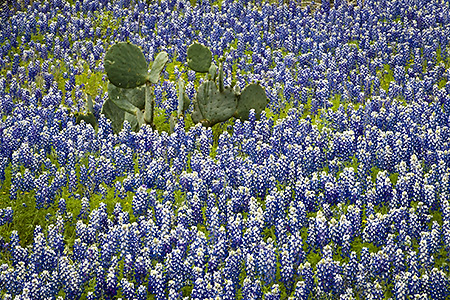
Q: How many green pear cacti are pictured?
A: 2